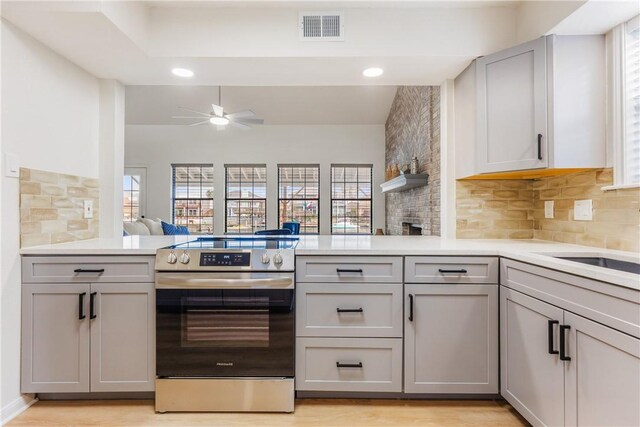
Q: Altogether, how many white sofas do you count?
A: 1